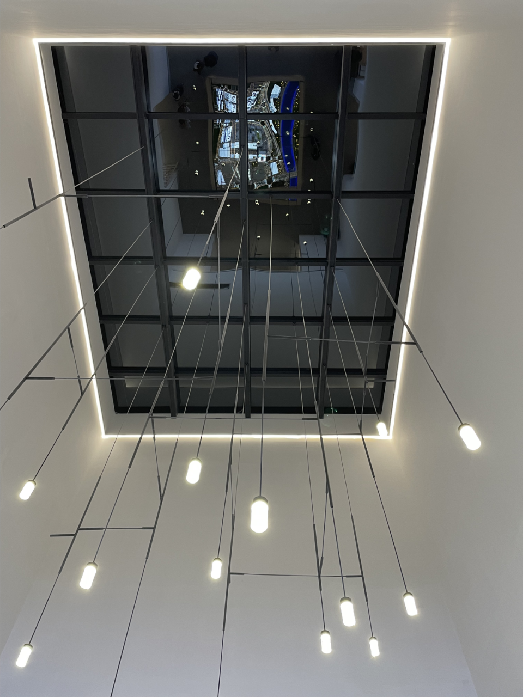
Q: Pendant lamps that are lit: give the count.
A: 13